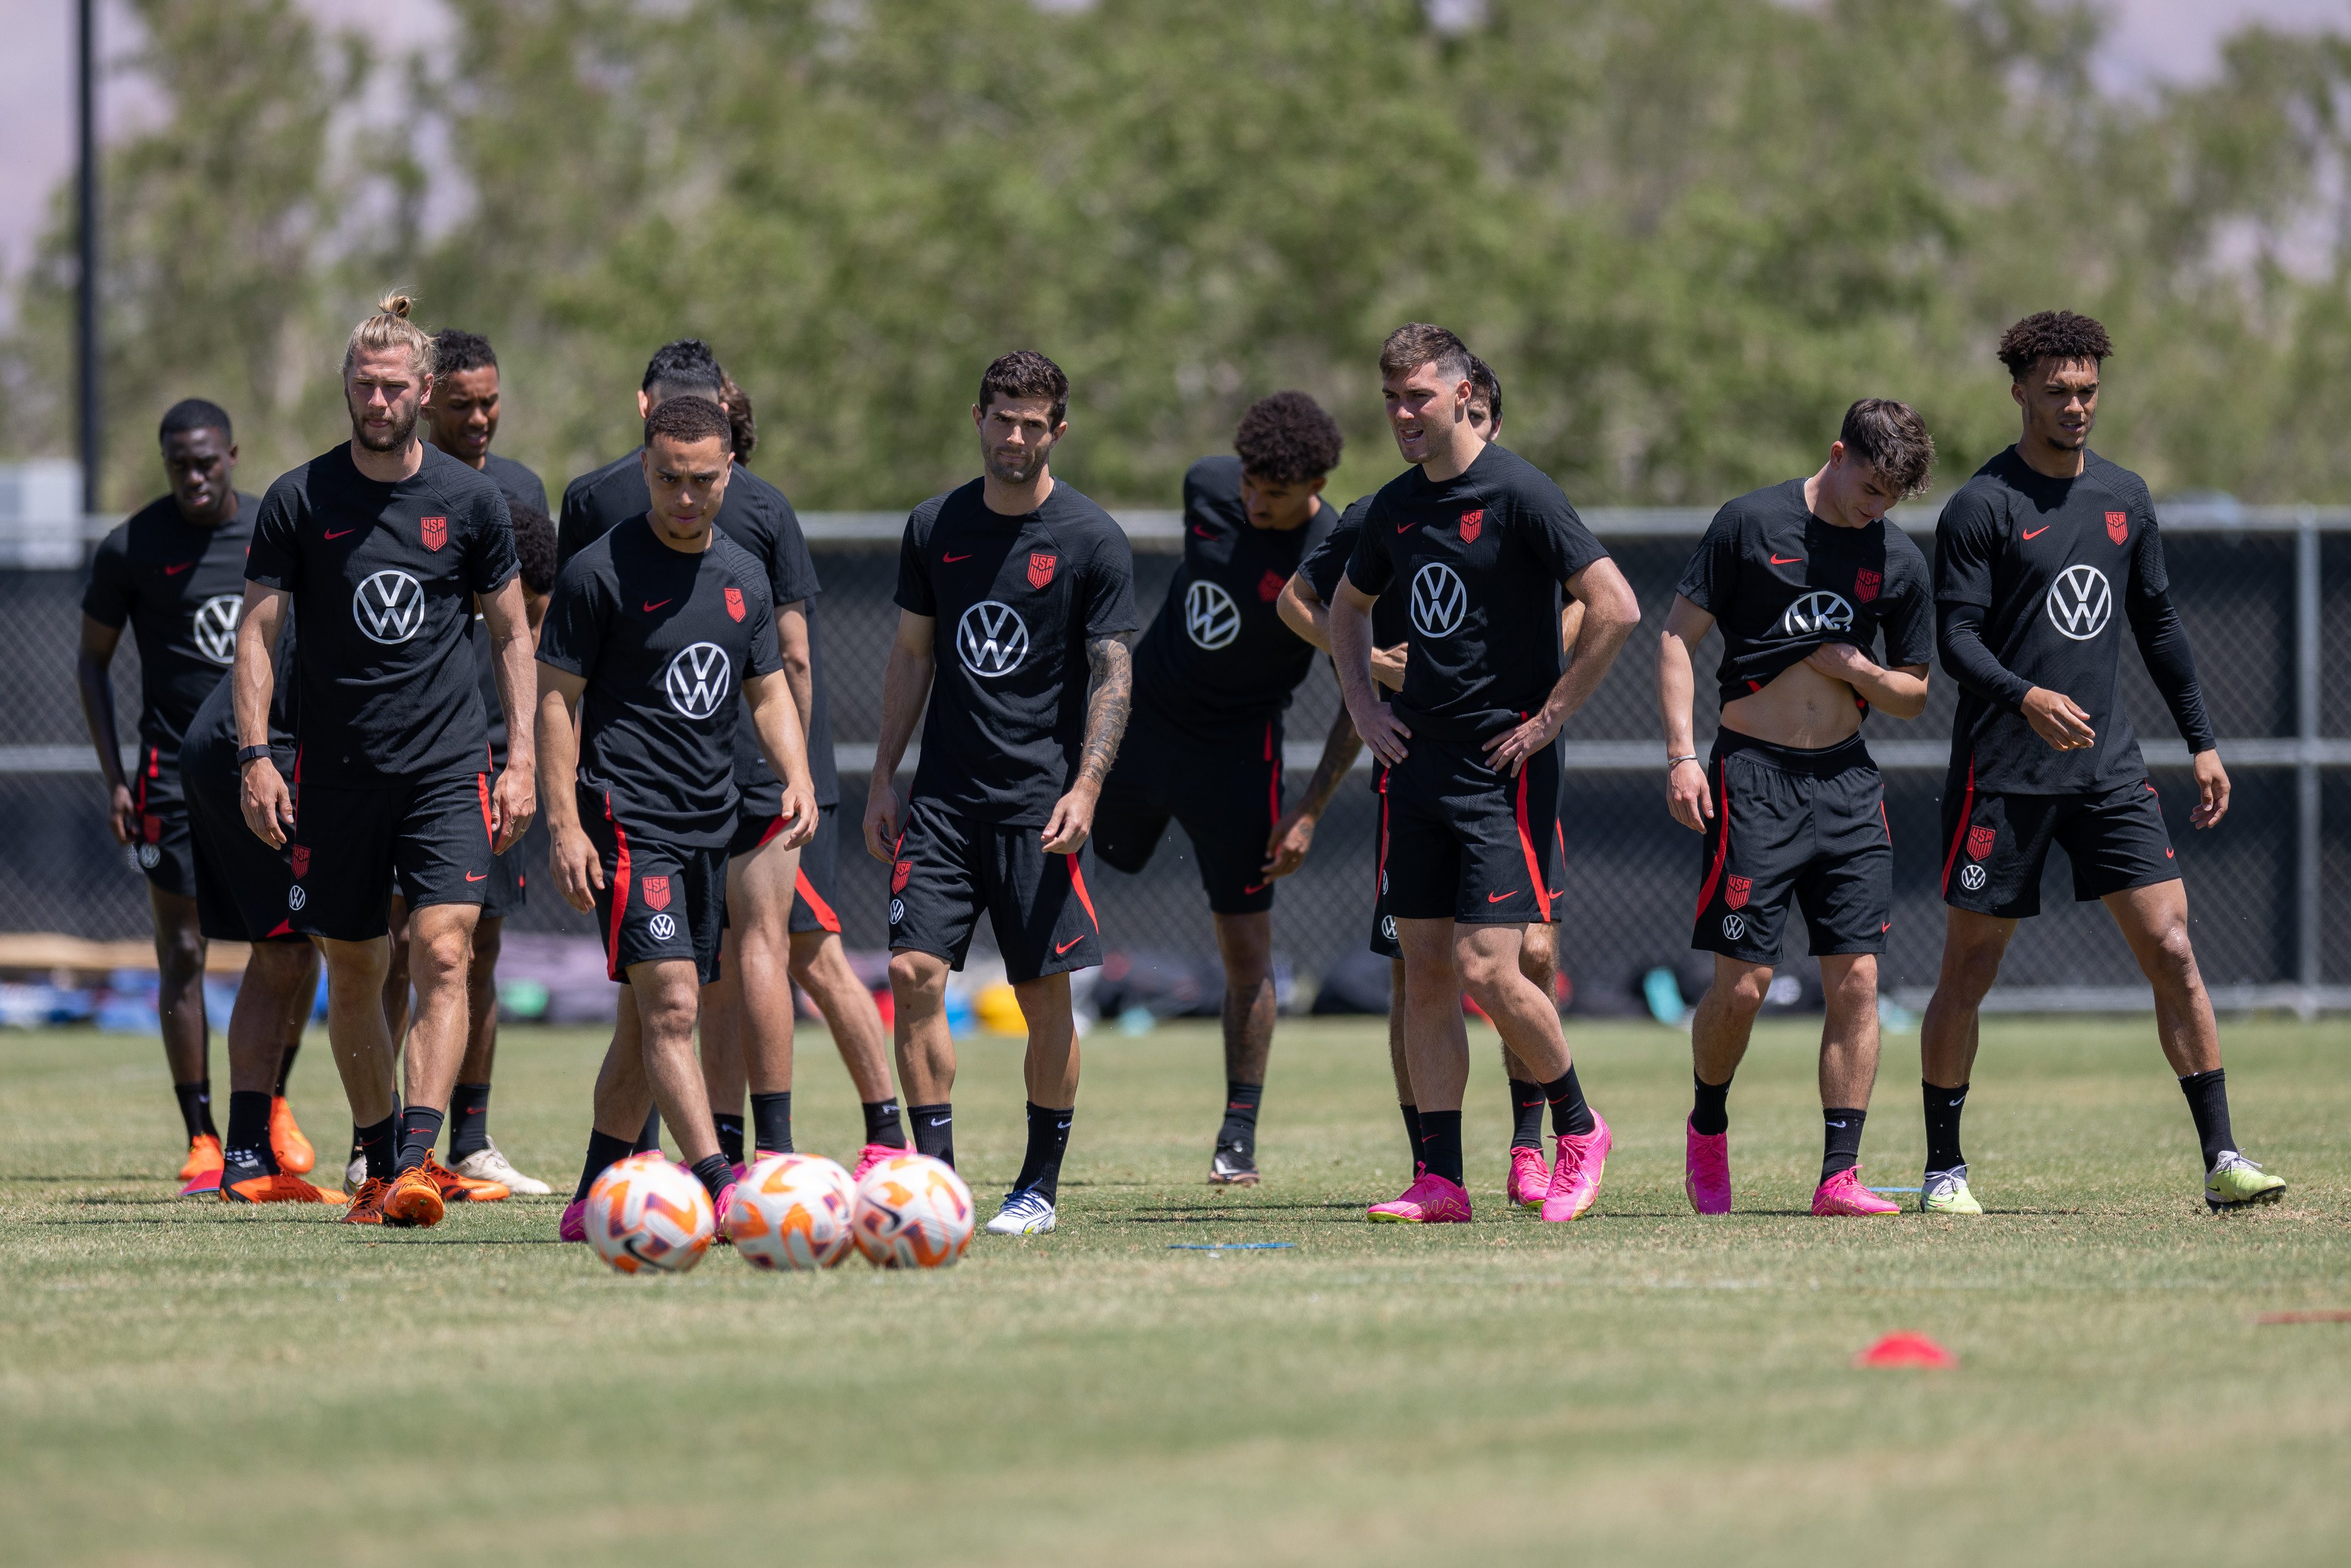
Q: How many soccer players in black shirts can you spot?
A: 13